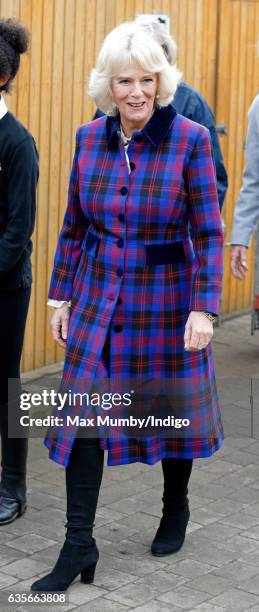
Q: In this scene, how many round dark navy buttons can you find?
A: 7